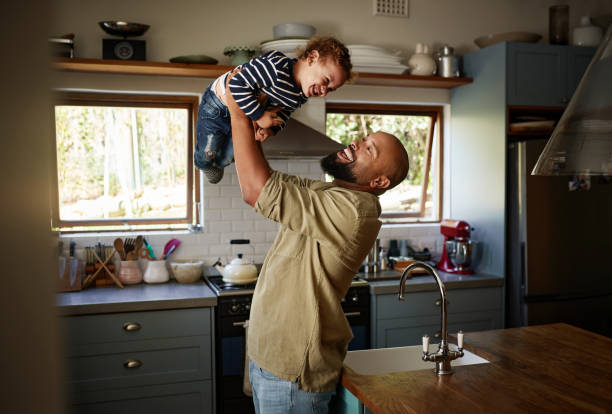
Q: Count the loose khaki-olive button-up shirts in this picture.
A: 1